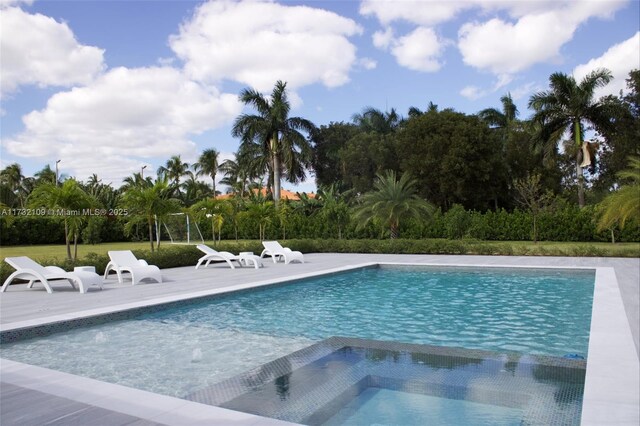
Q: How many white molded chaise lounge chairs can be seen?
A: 4